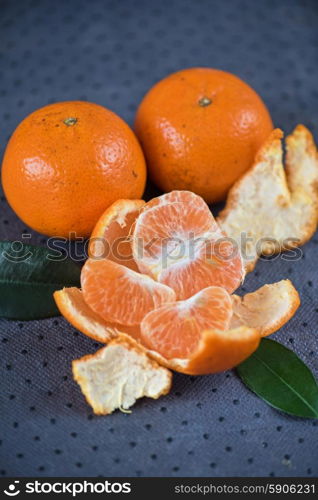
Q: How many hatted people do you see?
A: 0